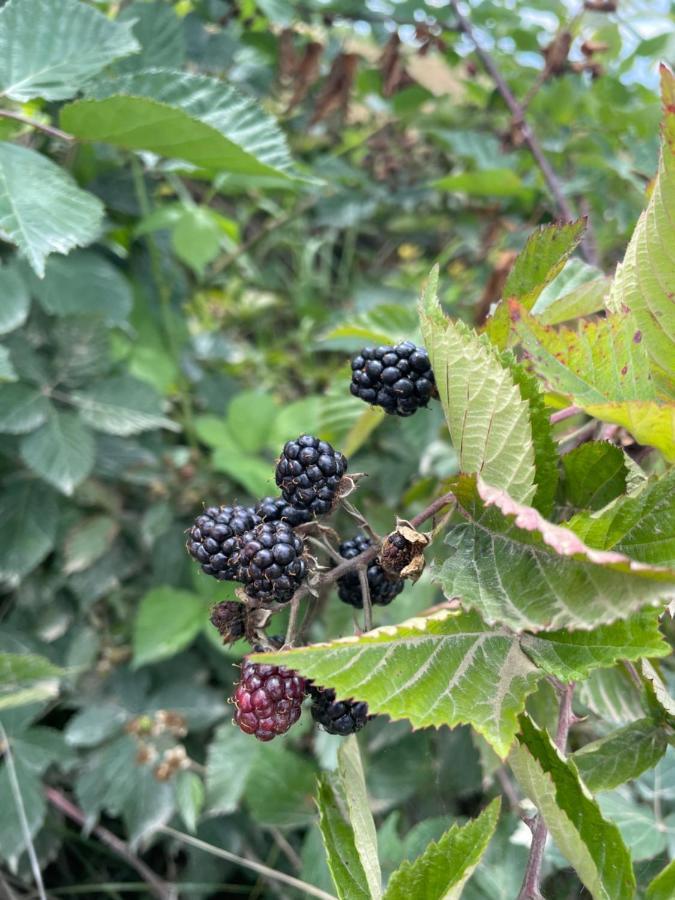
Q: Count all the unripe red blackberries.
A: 1